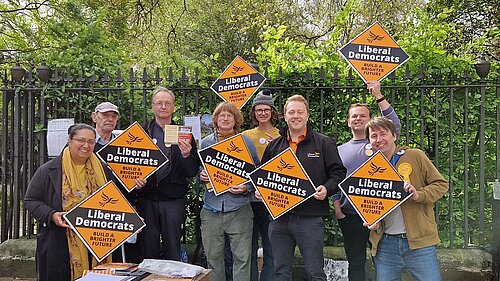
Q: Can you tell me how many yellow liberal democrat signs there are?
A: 7